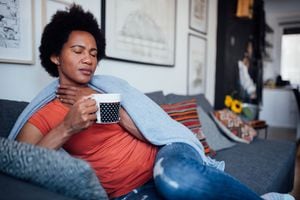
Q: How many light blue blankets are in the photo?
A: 1